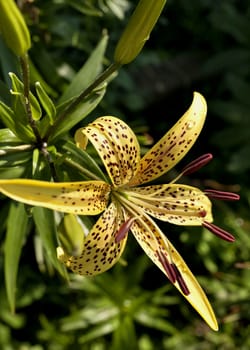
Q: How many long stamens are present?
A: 6